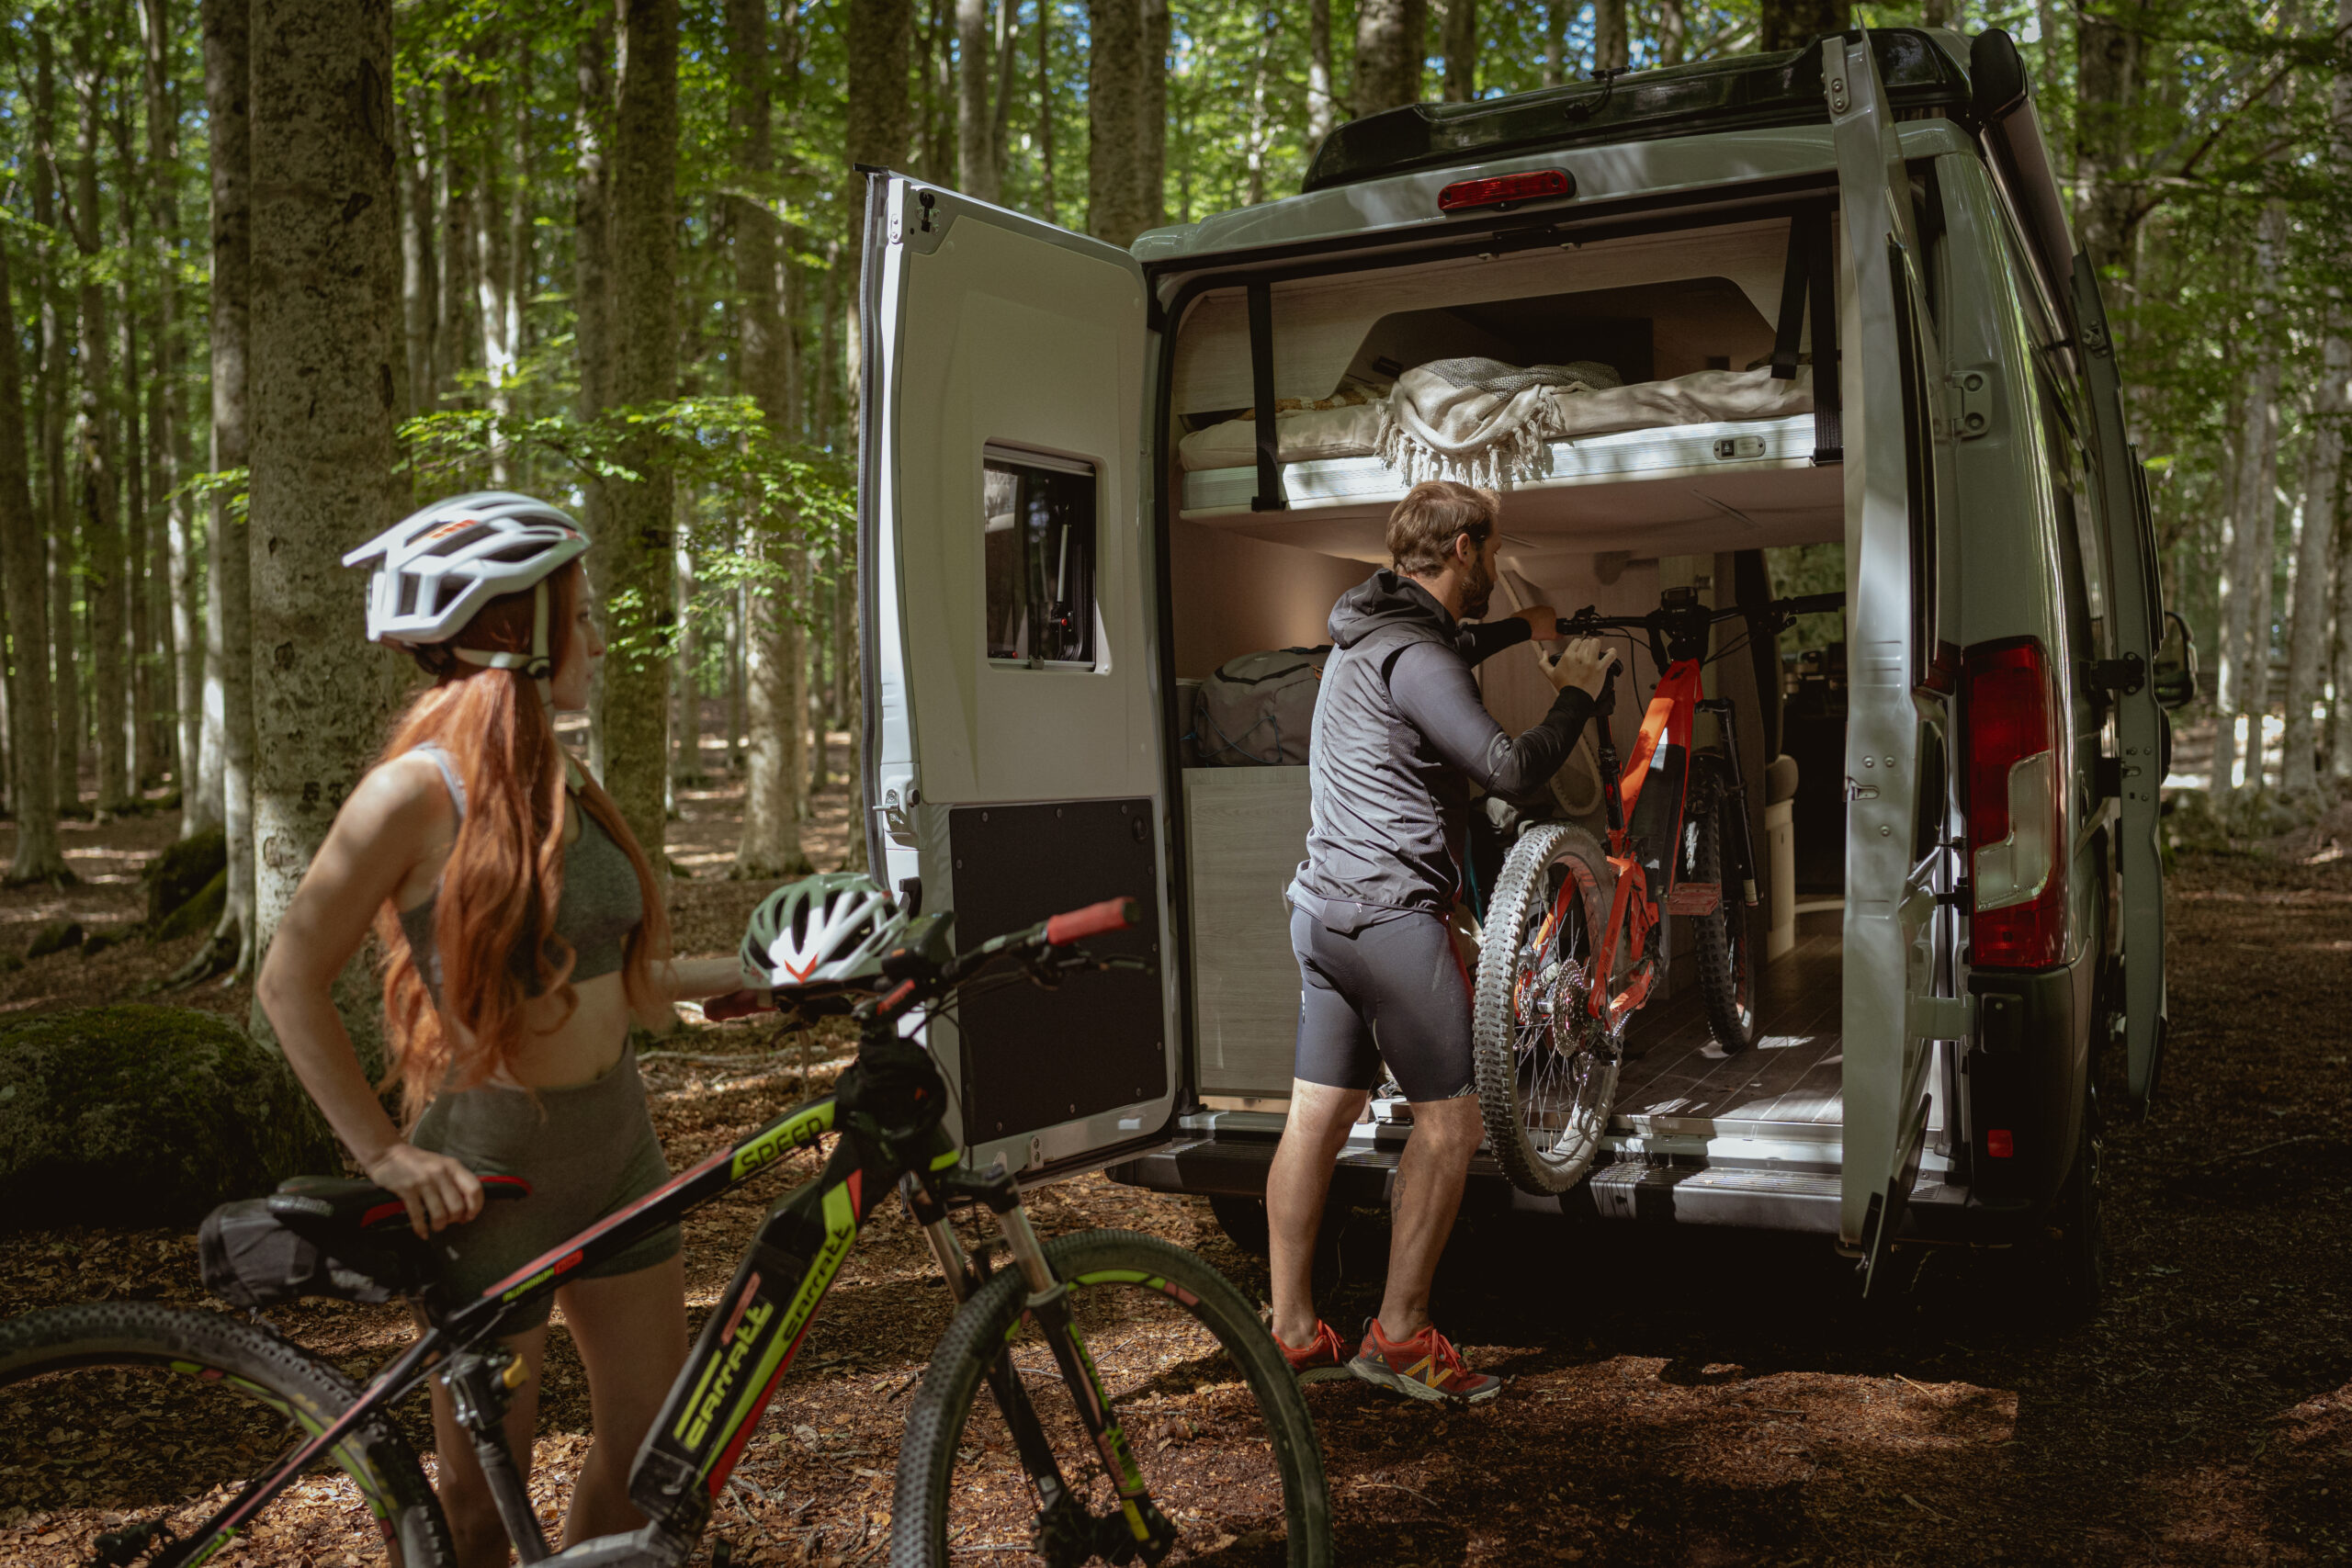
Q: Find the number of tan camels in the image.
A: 0